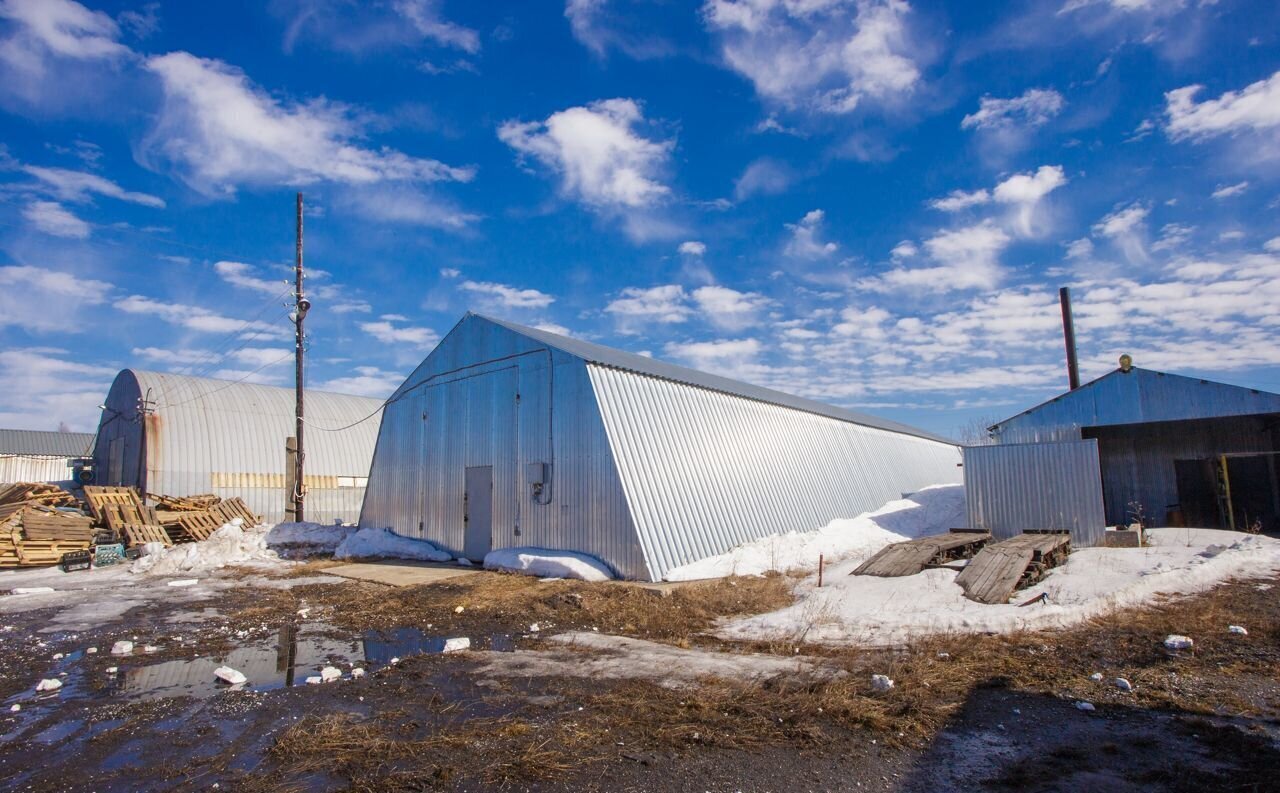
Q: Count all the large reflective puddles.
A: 1